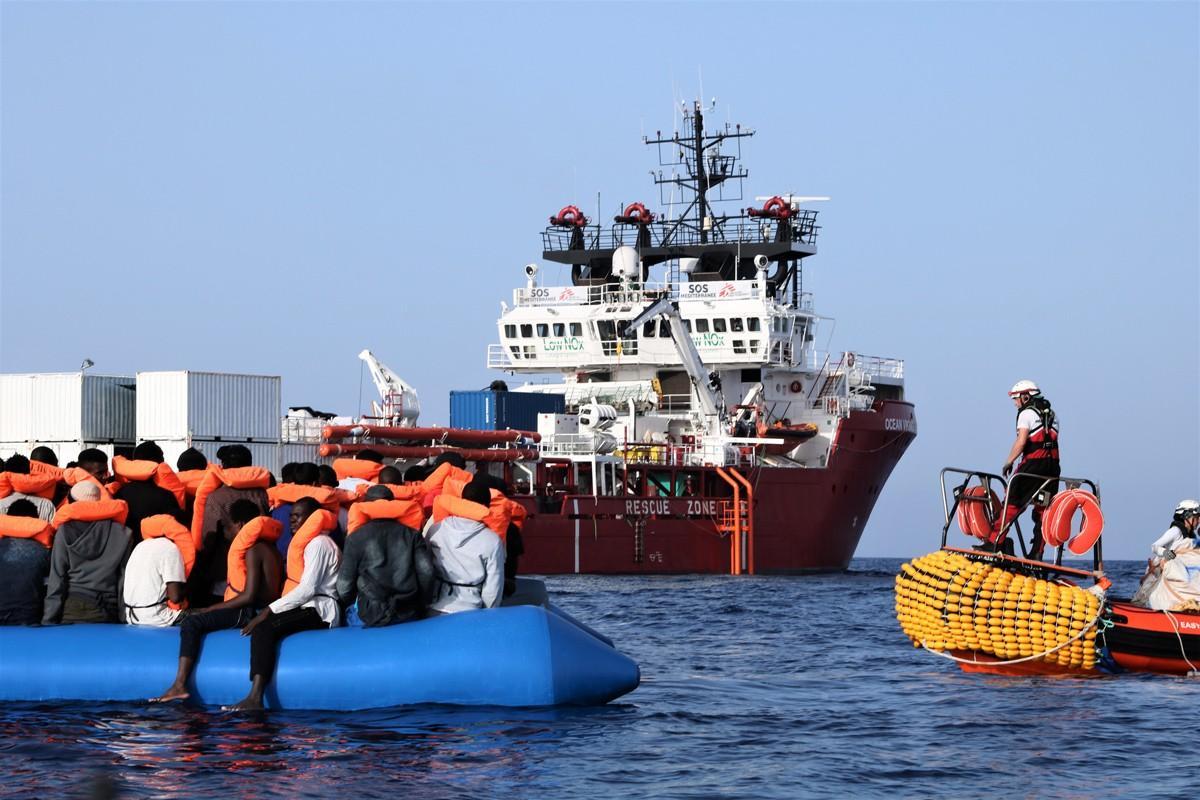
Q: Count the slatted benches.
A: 0